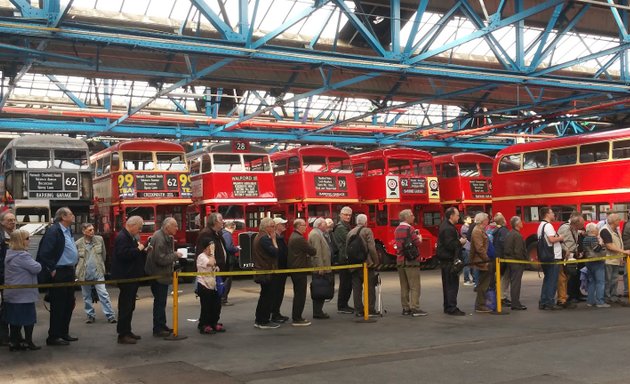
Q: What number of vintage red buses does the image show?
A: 6